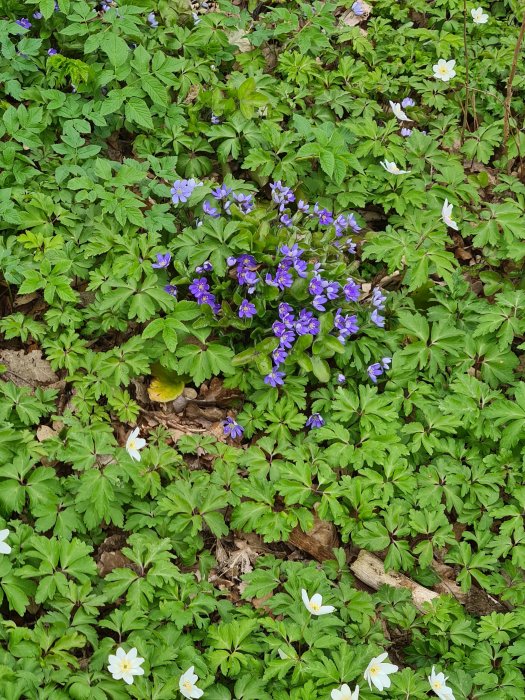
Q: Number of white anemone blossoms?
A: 13